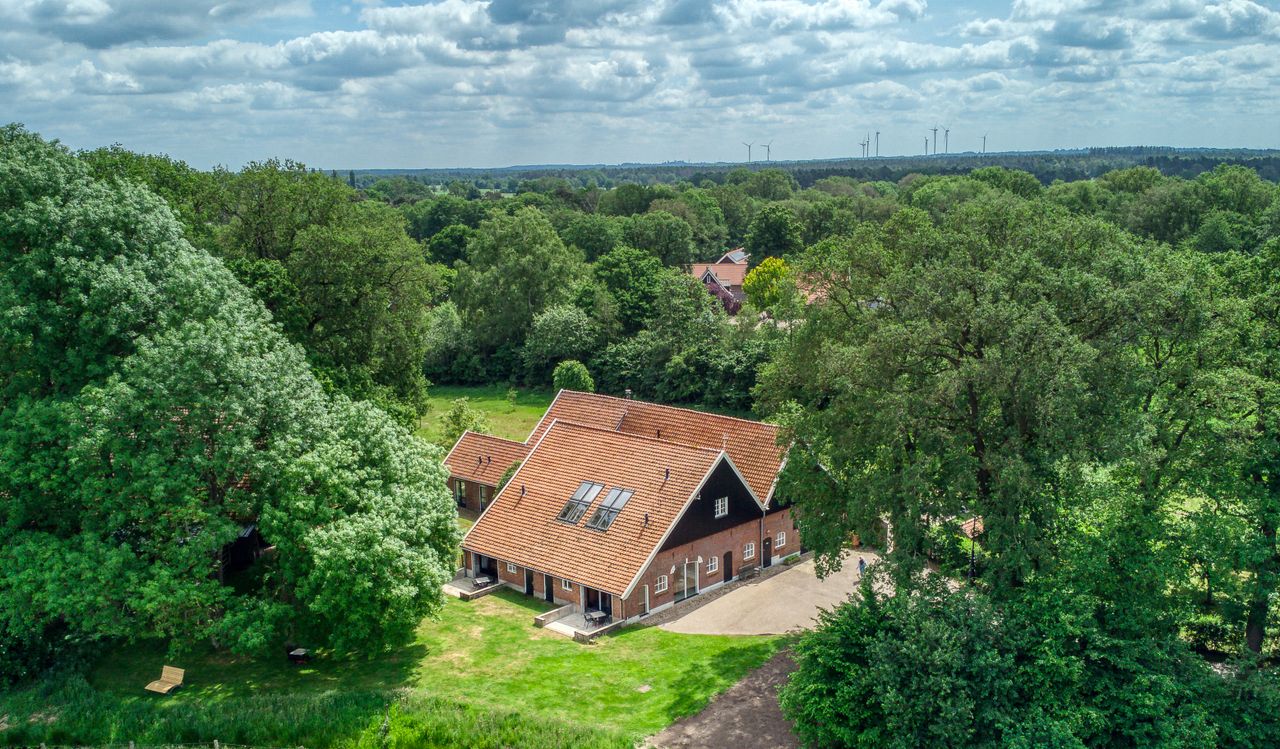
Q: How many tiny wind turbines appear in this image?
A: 9